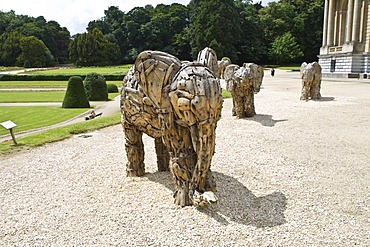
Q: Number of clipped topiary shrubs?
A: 3